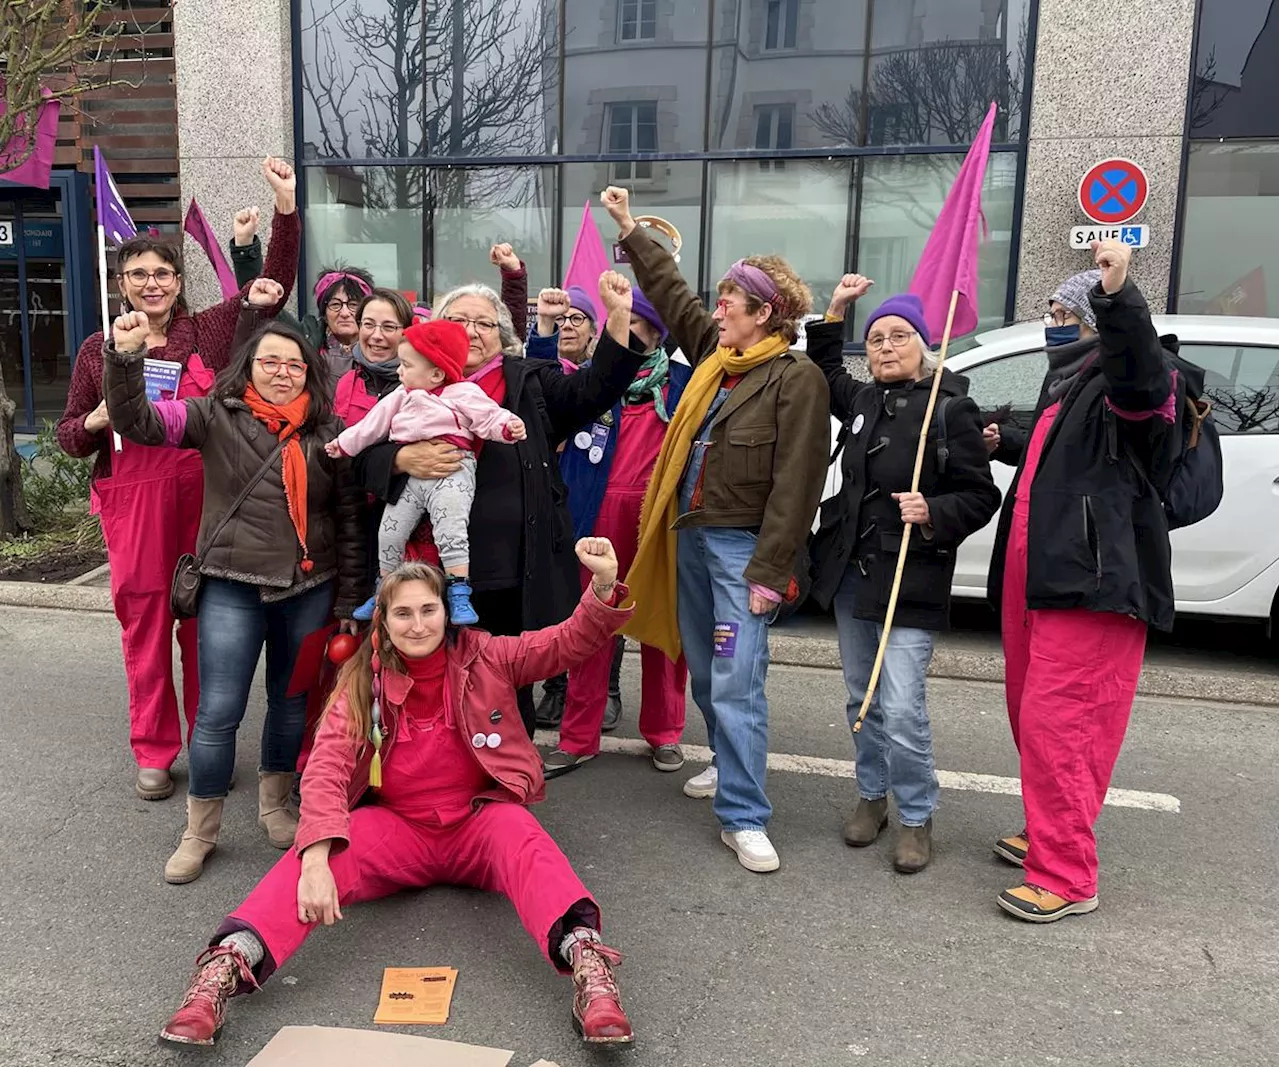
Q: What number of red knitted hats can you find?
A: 1